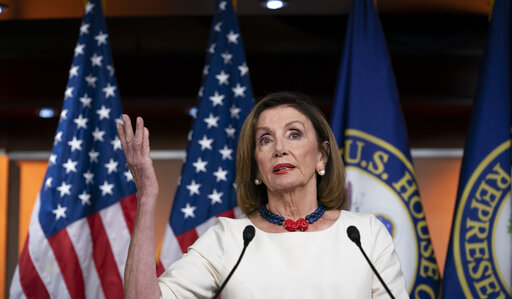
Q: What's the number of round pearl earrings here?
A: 2